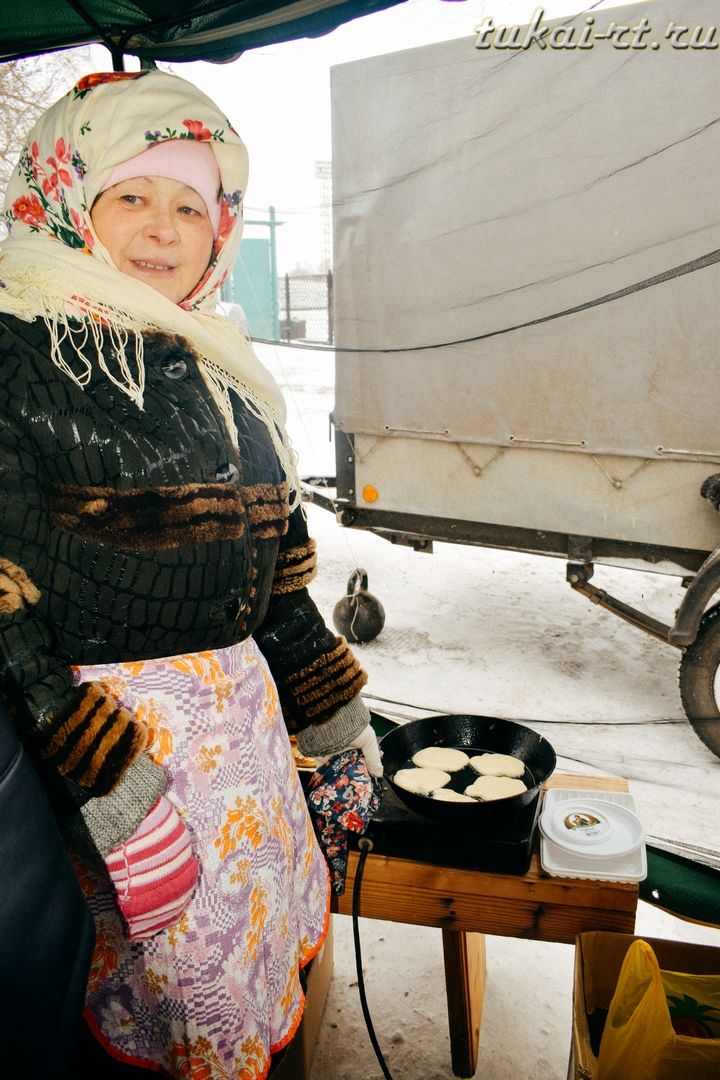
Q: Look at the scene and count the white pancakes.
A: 5